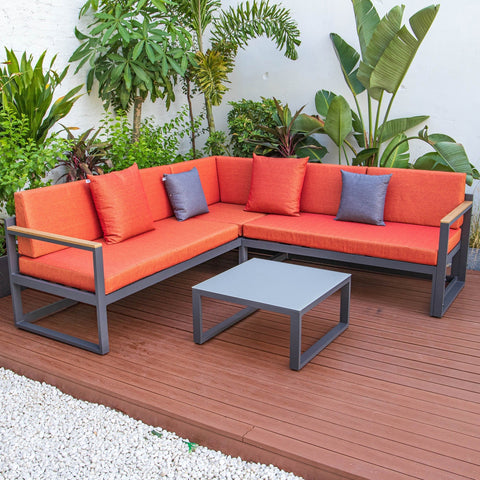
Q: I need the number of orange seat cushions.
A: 3